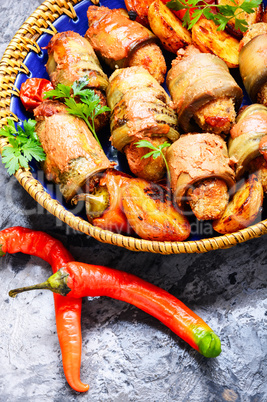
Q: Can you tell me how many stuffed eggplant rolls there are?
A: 8